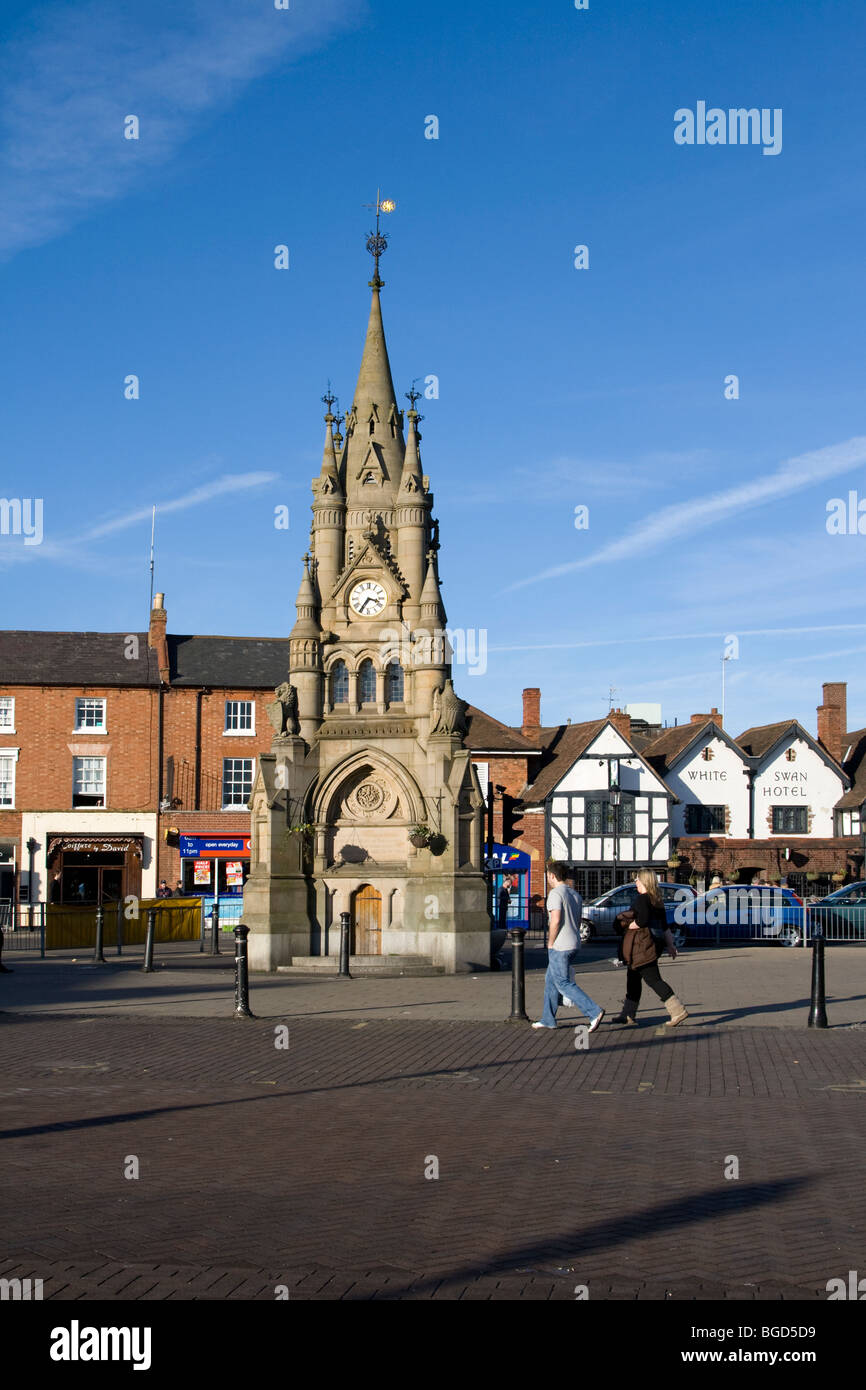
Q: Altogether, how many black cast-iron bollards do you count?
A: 7